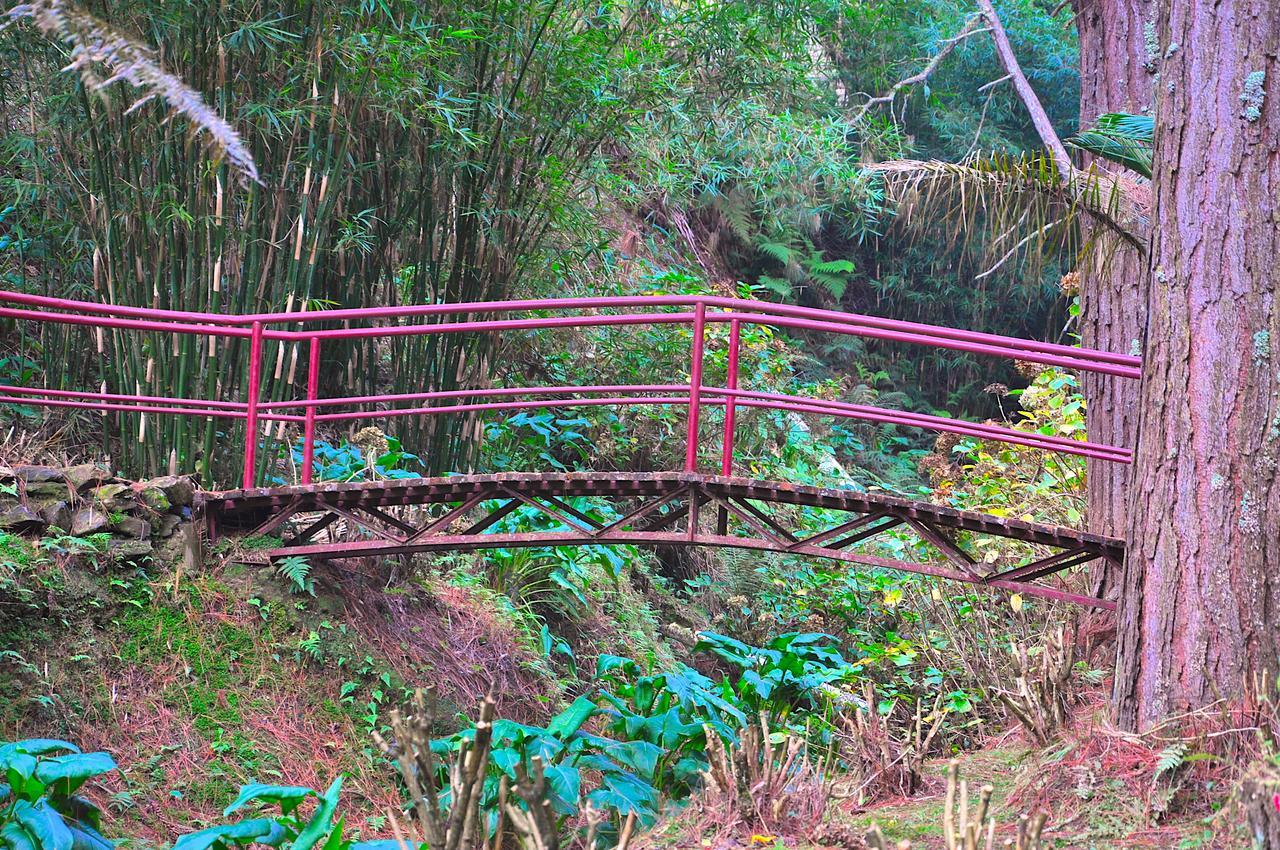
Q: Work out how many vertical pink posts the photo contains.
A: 4